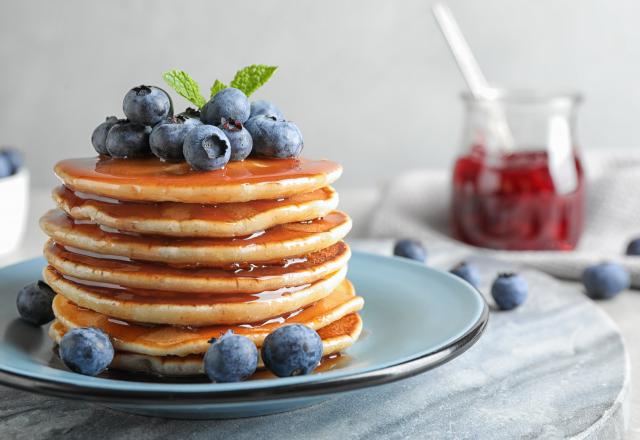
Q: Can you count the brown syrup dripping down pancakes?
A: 7